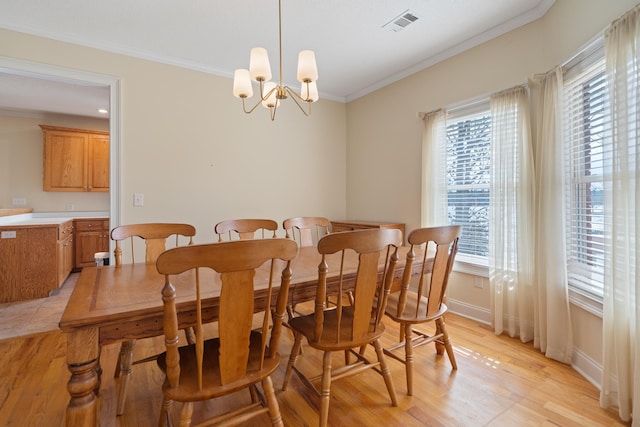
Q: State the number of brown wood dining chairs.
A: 6